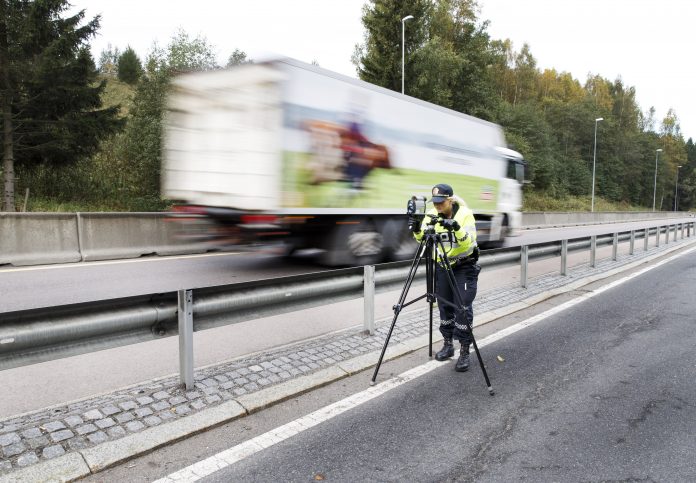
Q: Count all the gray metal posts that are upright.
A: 14